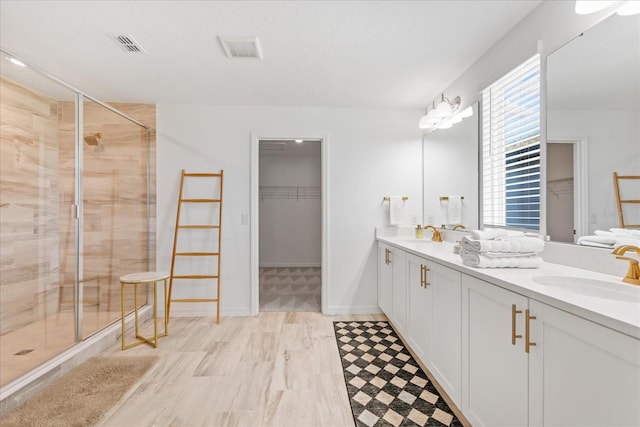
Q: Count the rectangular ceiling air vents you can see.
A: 2